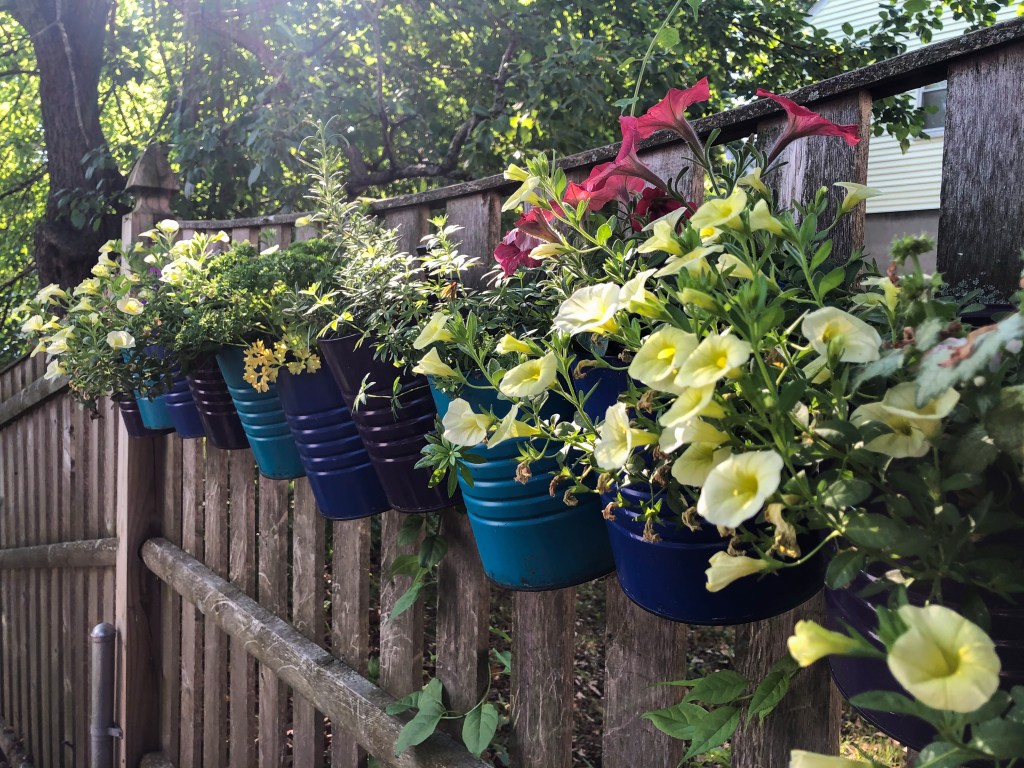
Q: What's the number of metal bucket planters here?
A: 10